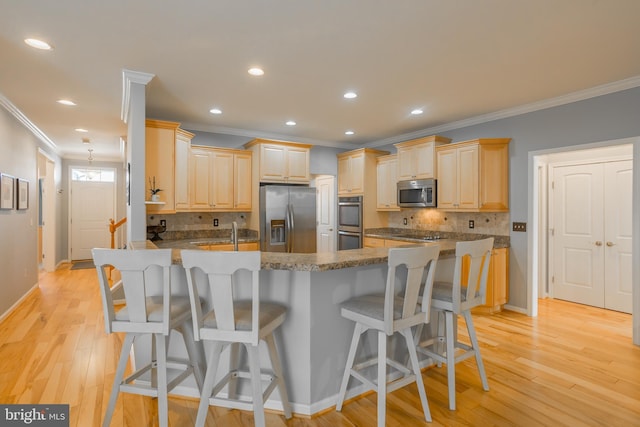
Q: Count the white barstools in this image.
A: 4